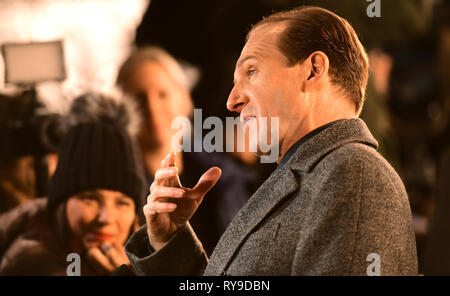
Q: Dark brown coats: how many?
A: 1